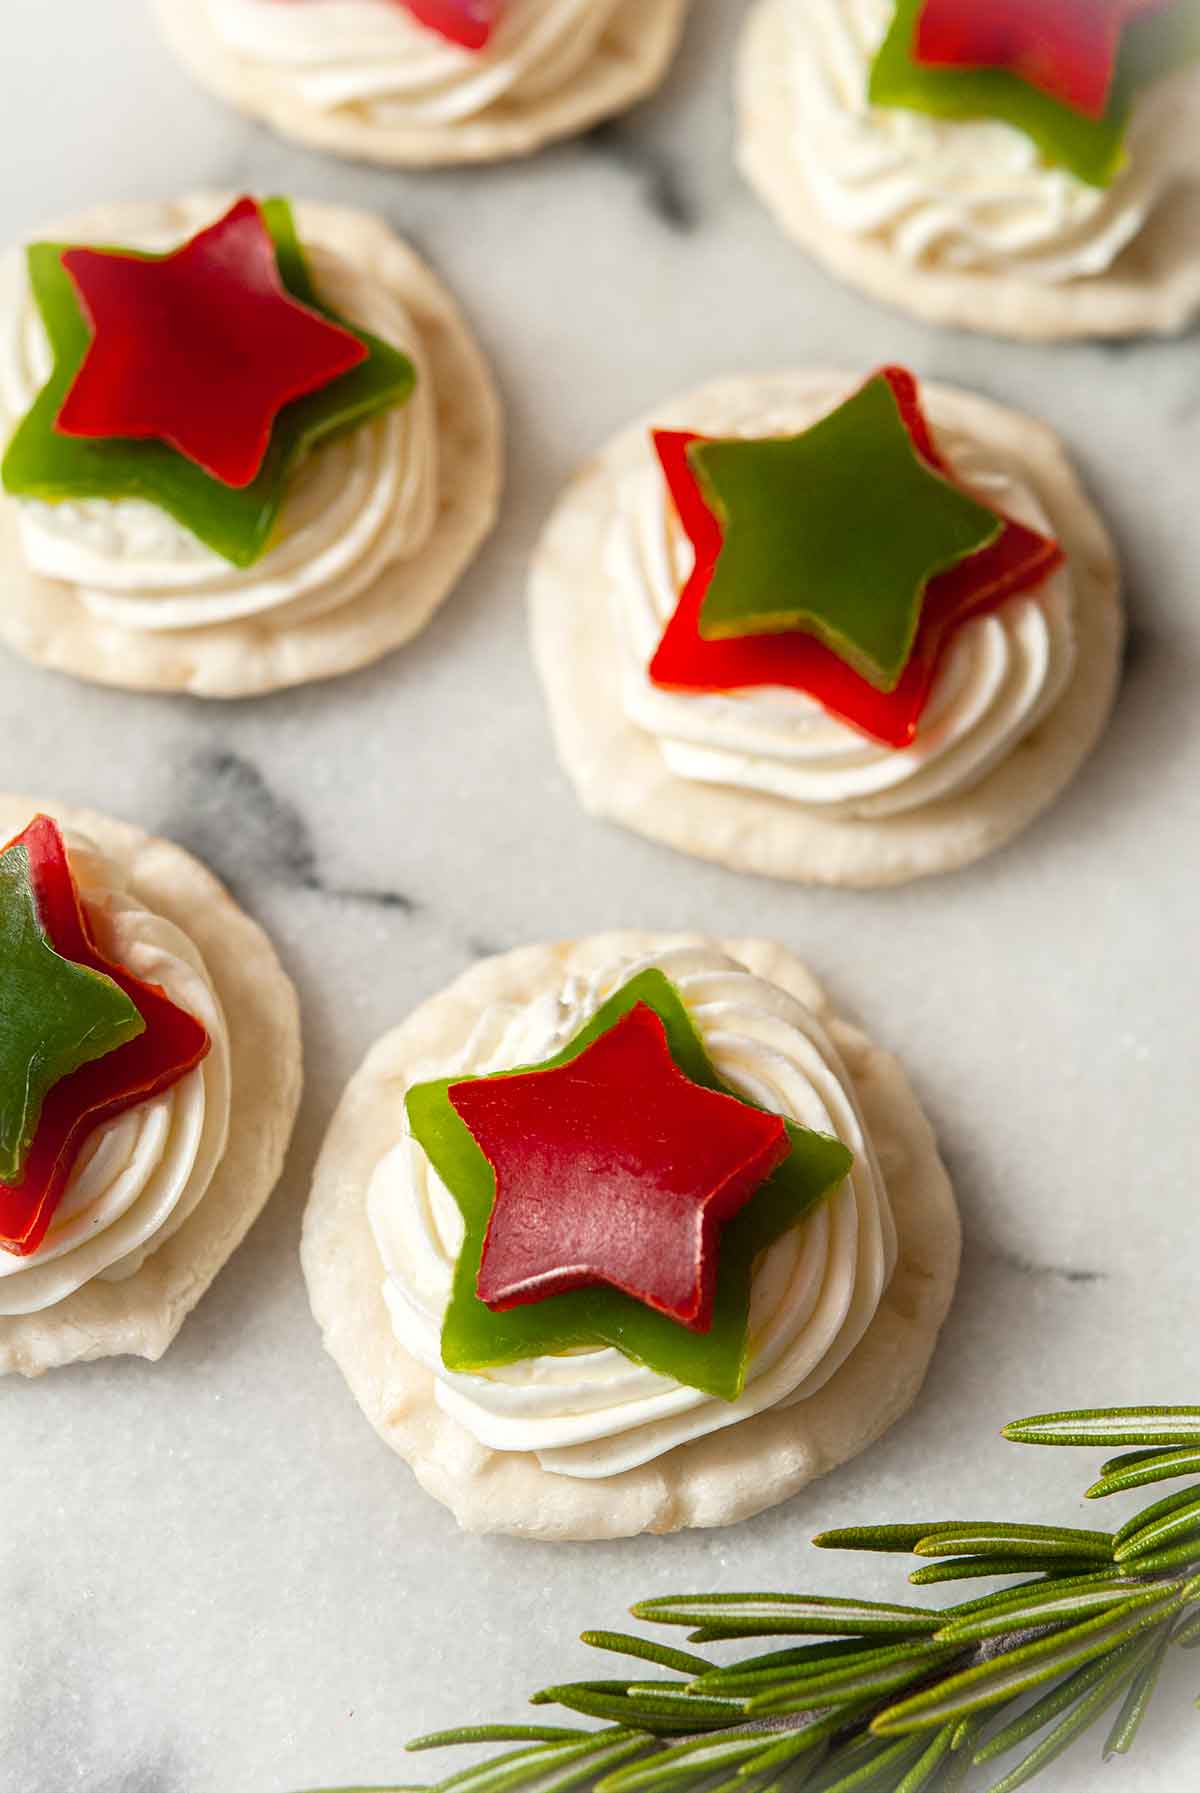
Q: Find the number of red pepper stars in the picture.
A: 6